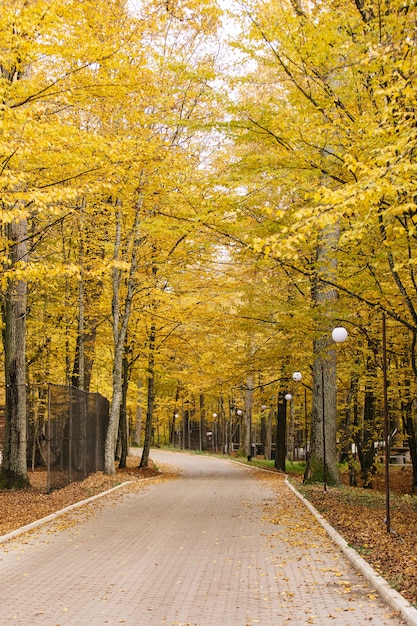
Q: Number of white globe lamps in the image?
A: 7